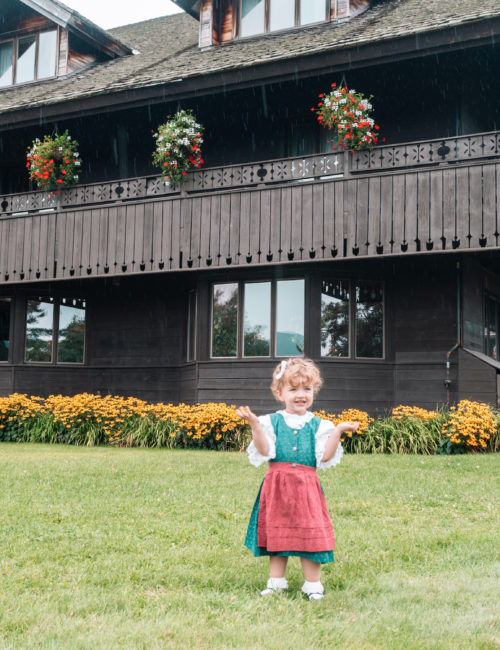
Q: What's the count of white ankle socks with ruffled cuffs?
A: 2